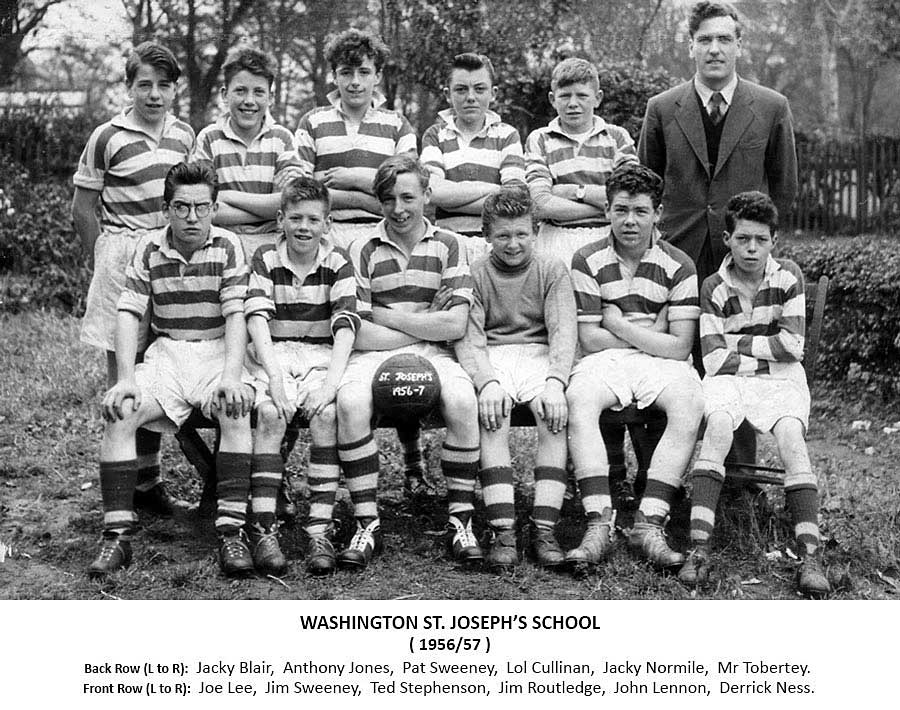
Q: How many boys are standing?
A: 5